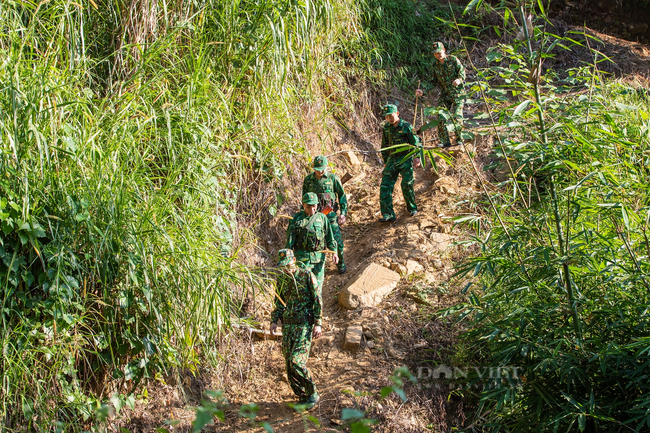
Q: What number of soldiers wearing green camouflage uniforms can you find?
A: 5